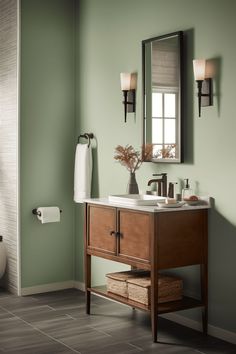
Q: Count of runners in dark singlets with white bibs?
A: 0